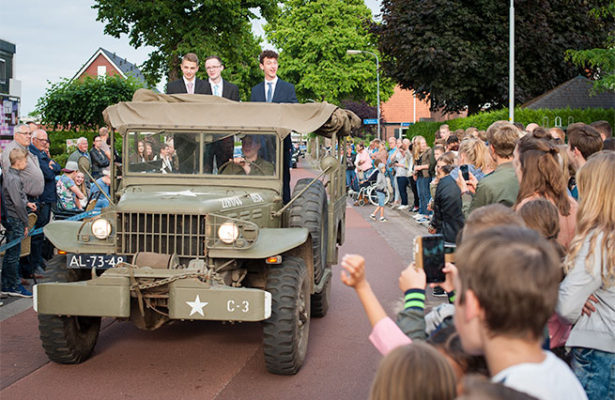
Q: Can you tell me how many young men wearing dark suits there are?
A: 3